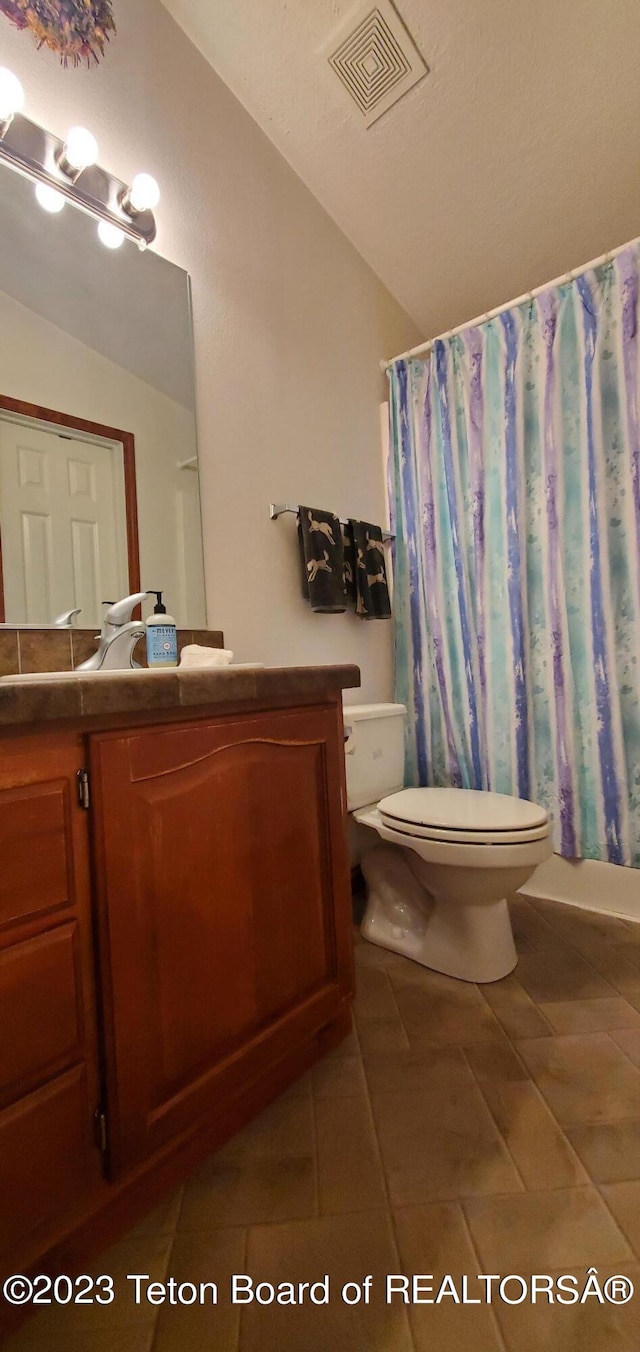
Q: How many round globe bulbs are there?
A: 3